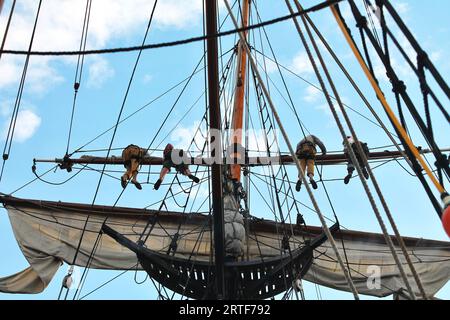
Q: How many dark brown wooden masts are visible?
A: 1